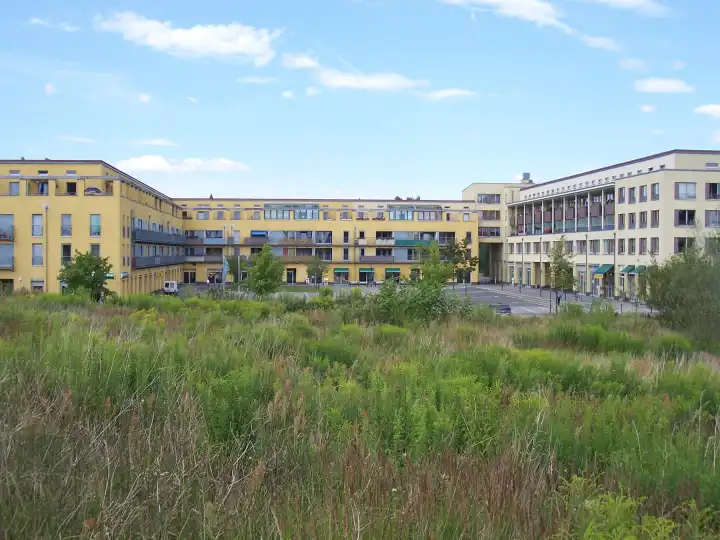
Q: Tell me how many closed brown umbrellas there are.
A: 0